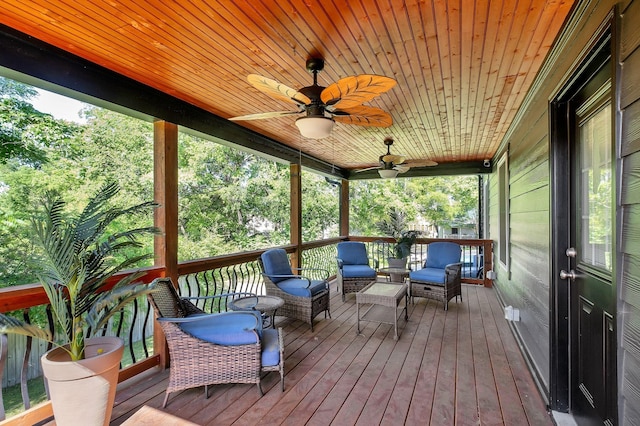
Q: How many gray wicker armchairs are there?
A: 4